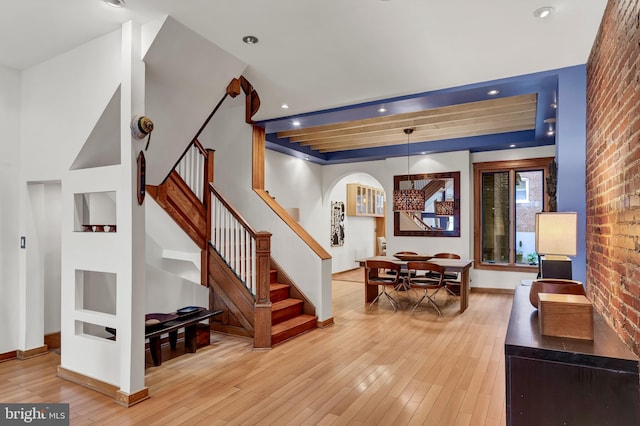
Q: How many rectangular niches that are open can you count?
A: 3